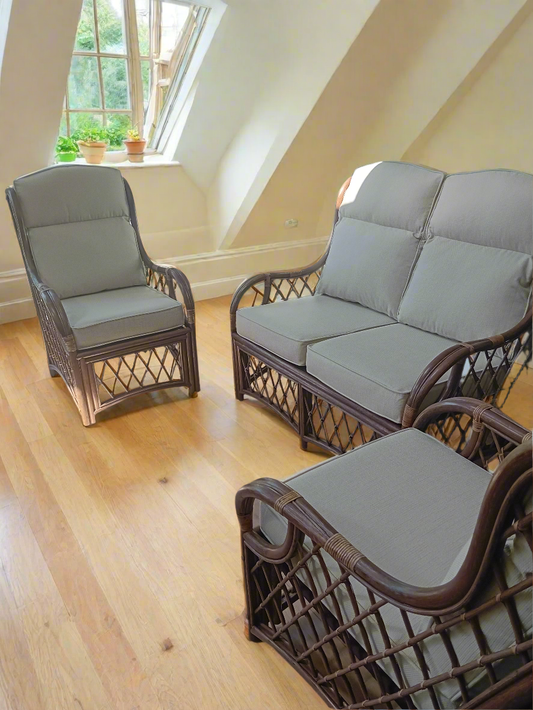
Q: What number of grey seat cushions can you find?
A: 4